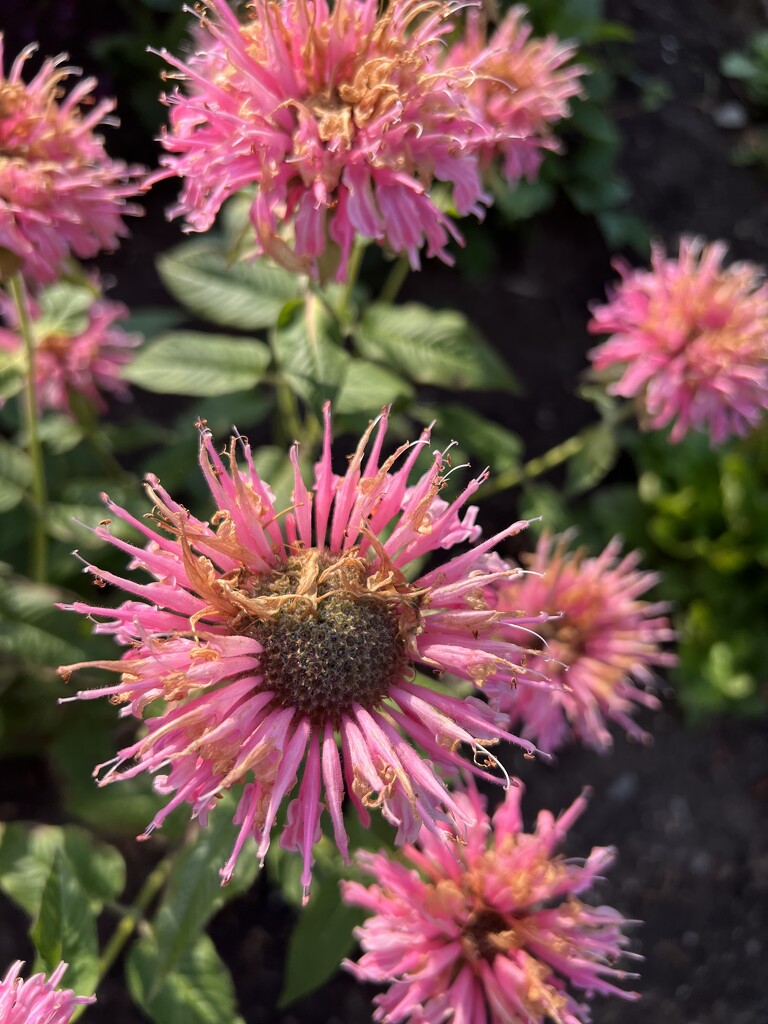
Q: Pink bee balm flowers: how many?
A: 9